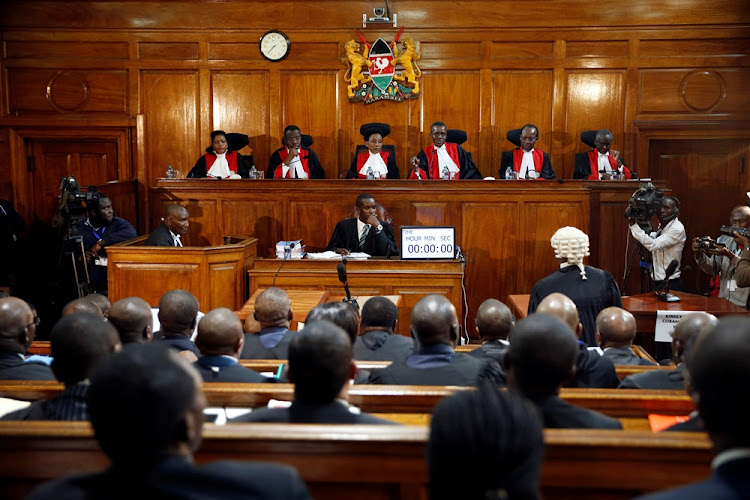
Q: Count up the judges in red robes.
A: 6